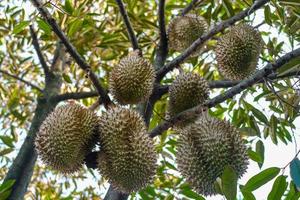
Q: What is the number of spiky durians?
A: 7